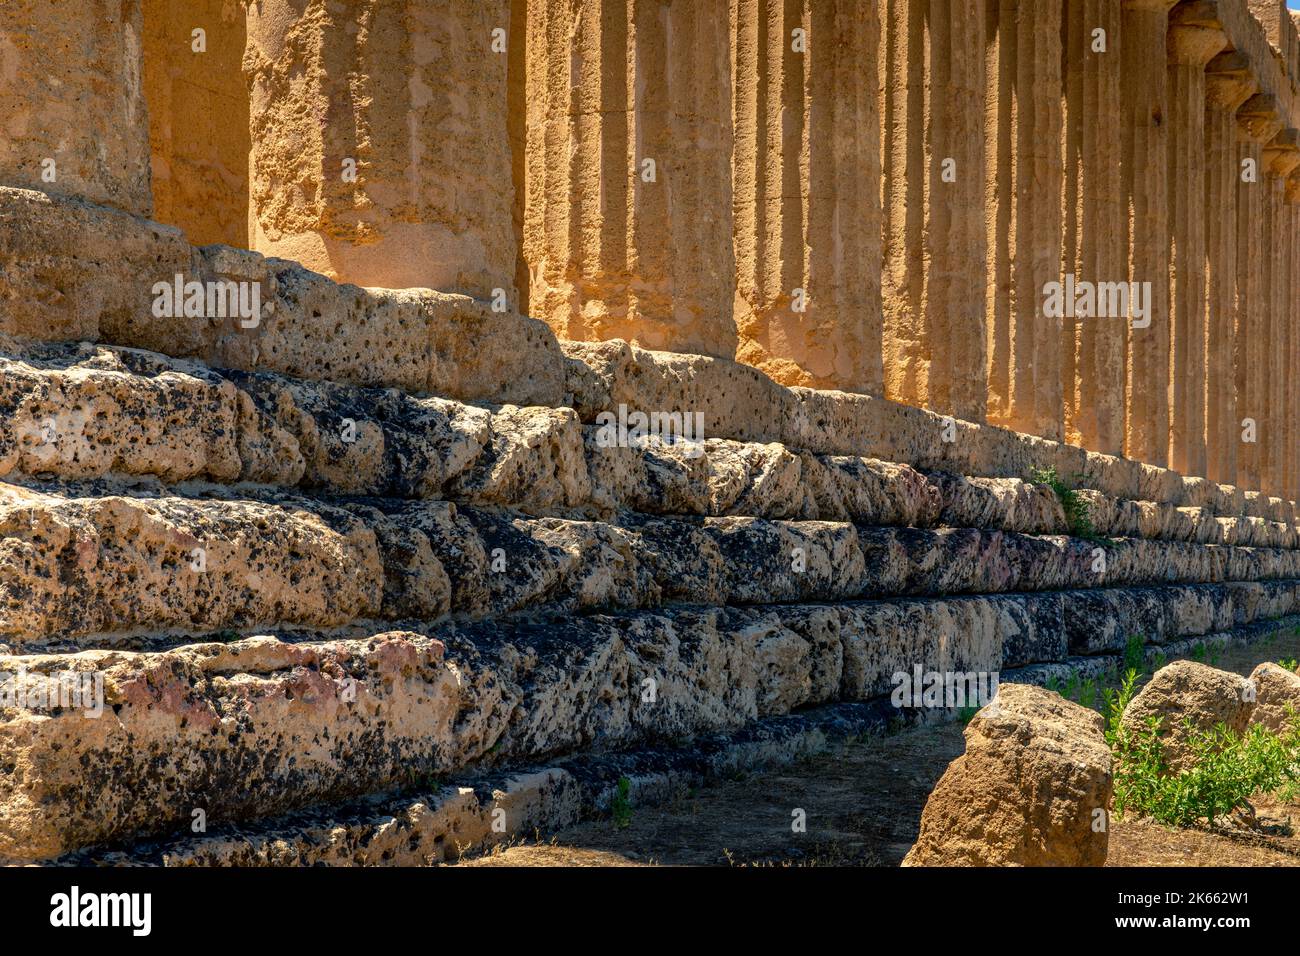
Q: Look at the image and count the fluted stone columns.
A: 13